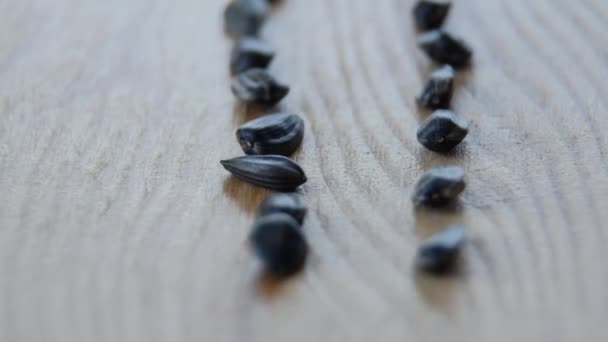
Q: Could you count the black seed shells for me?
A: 13